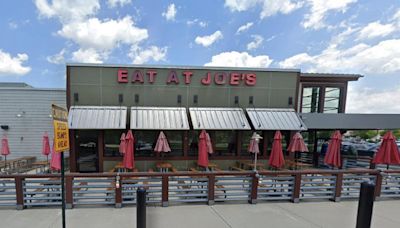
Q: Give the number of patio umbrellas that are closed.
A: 13